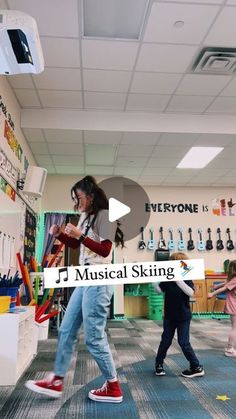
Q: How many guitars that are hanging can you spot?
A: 10